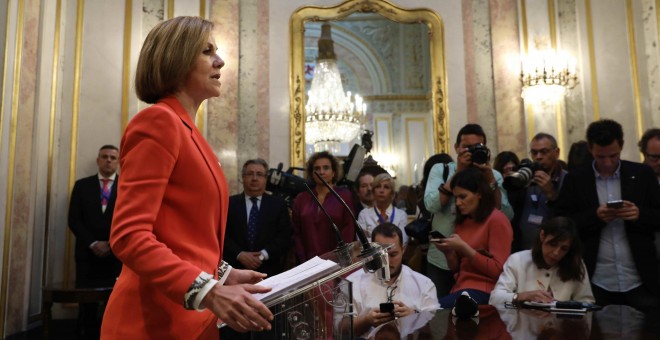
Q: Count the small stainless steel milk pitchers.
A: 0